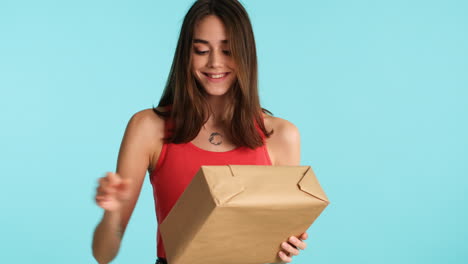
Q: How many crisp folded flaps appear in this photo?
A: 2